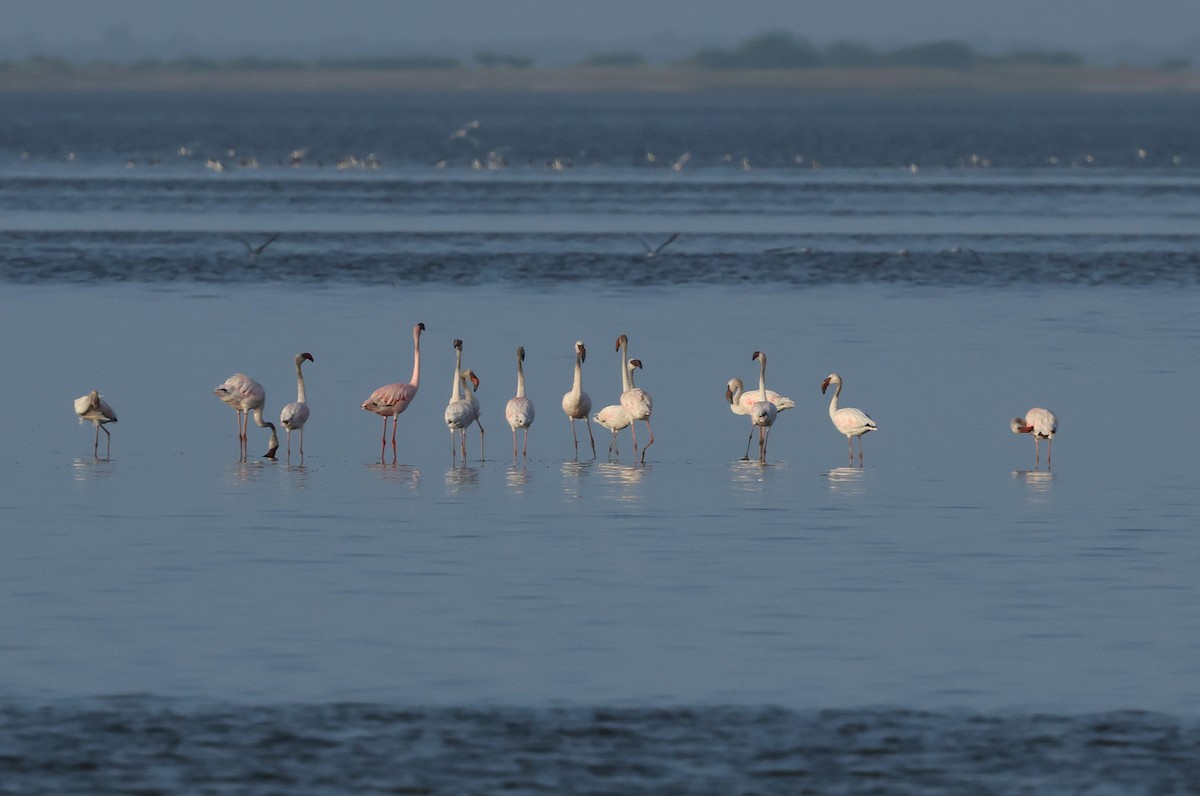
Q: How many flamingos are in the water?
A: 14